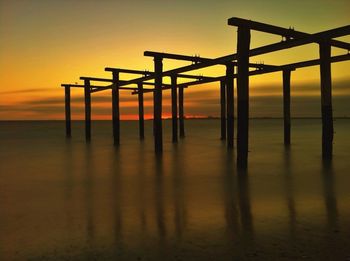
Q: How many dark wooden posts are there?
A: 12